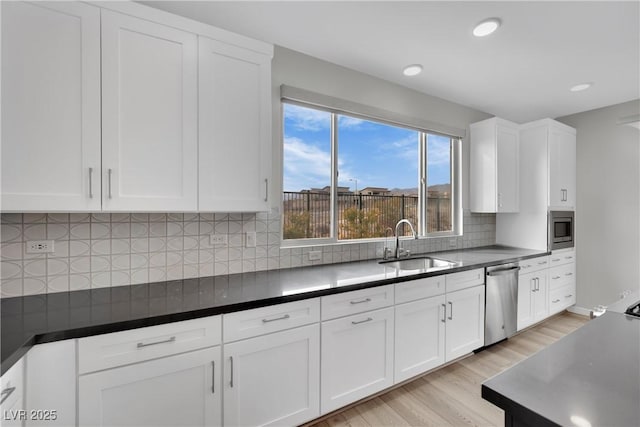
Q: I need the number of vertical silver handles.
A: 12